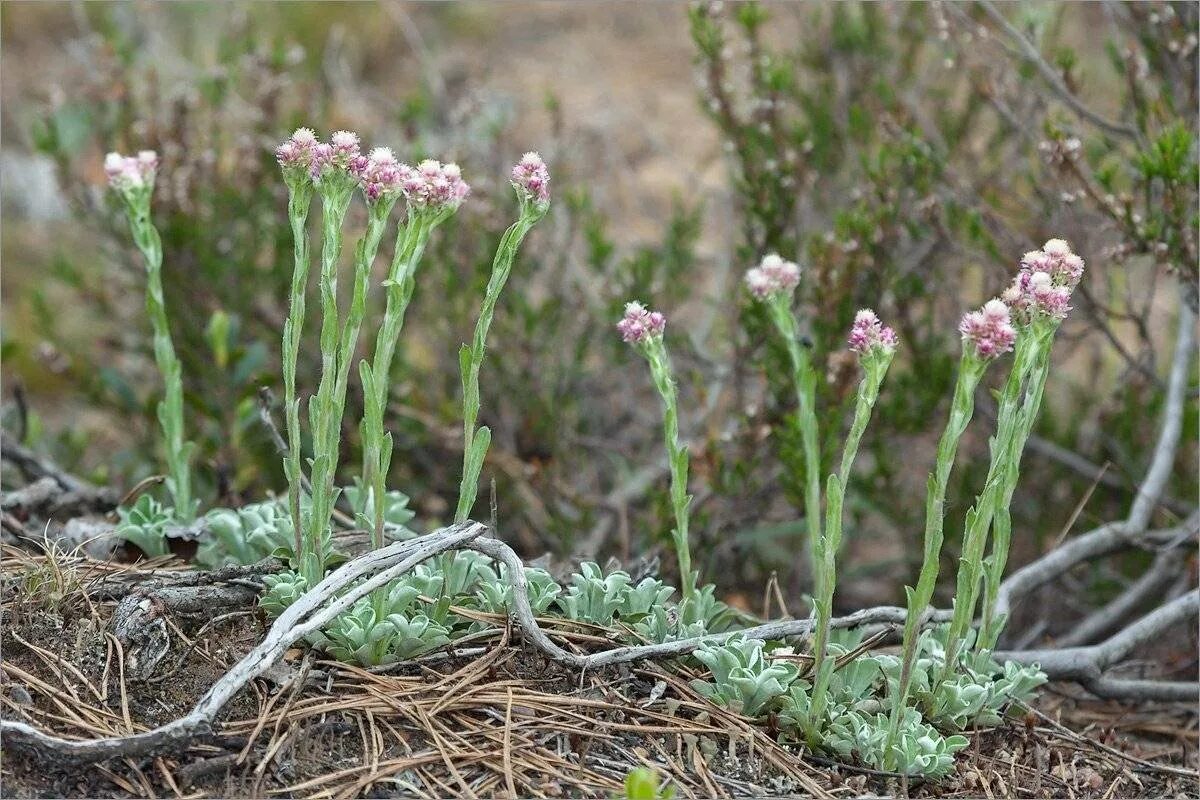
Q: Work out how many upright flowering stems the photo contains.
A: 12